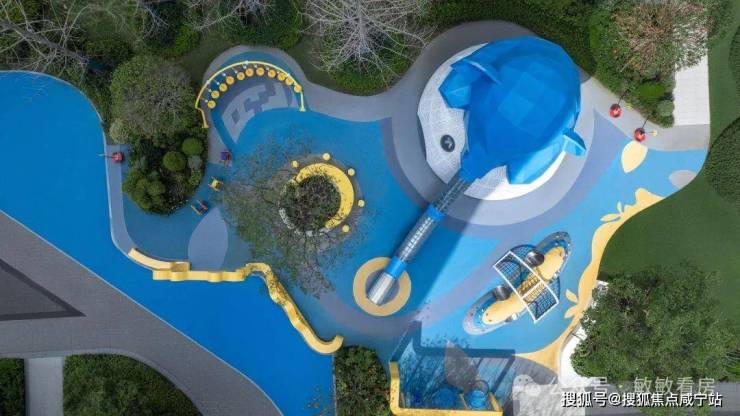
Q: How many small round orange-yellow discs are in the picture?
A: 11